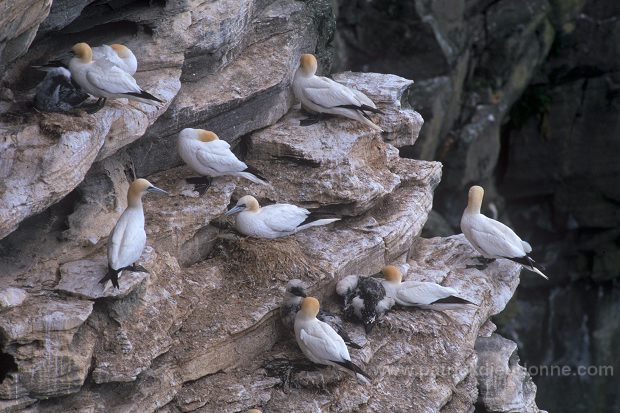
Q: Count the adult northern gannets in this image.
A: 9